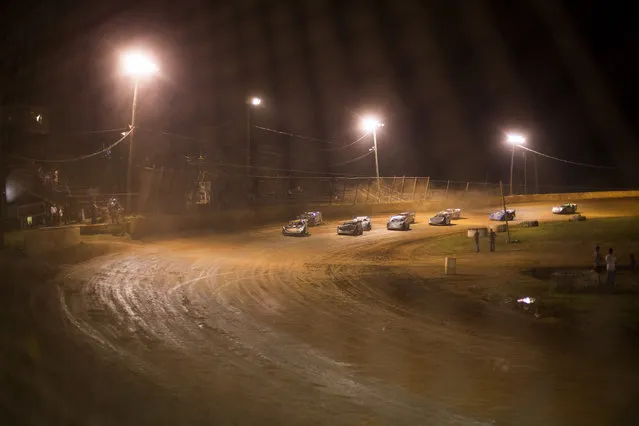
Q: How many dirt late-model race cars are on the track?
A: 10